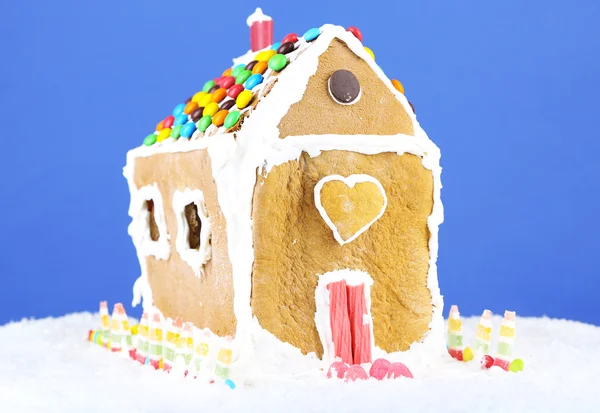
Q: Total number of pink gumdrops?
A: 4